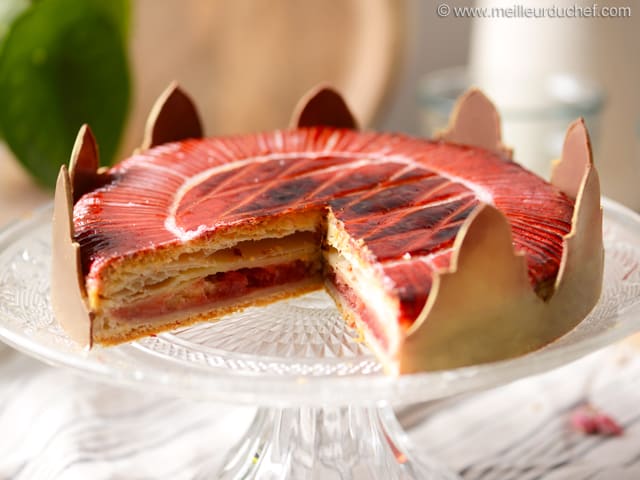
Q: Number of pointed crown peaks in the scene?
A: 8